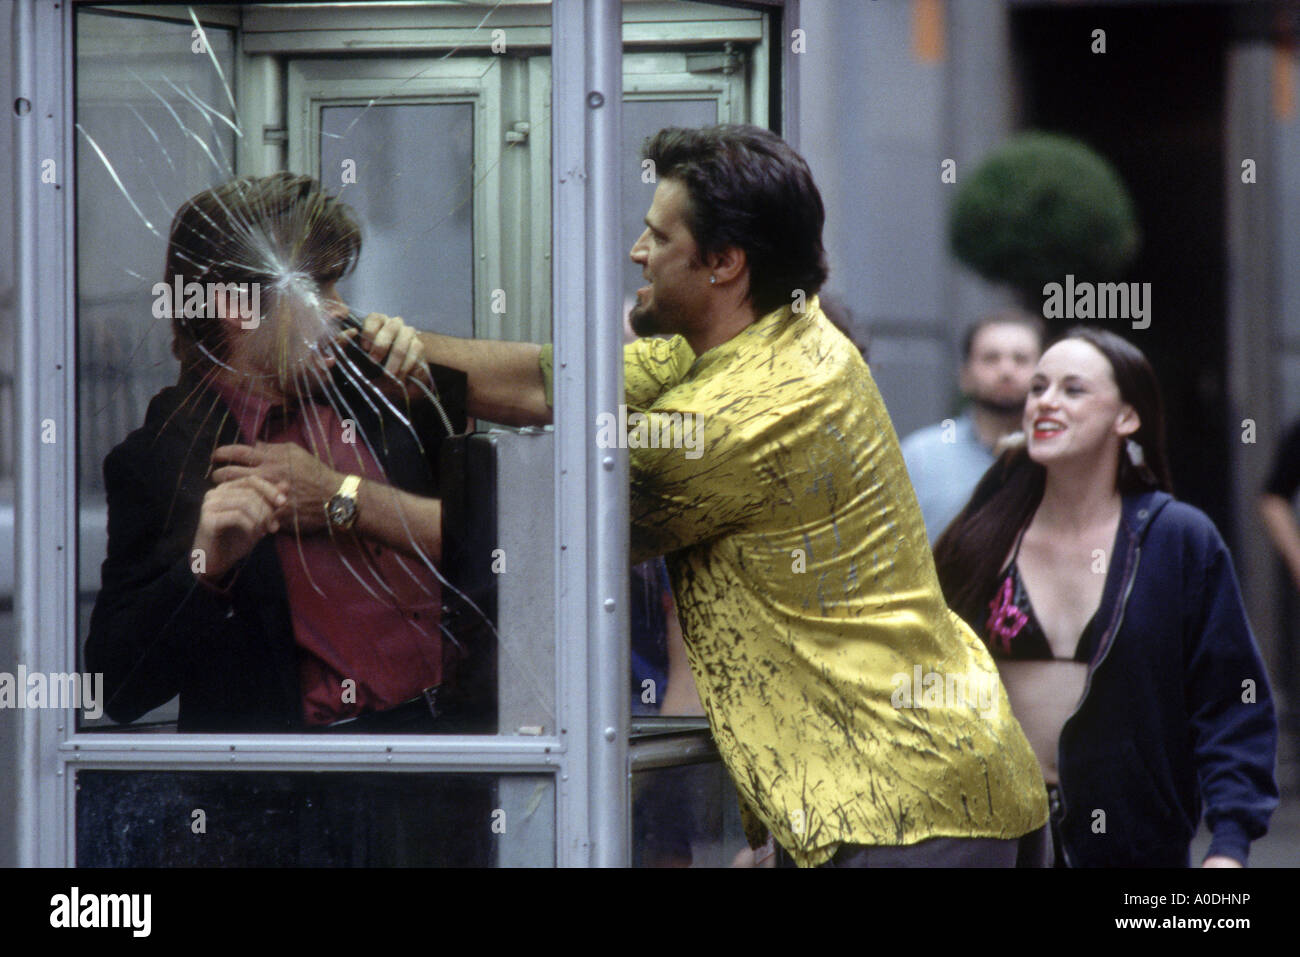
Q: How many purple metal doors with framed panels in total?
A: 0